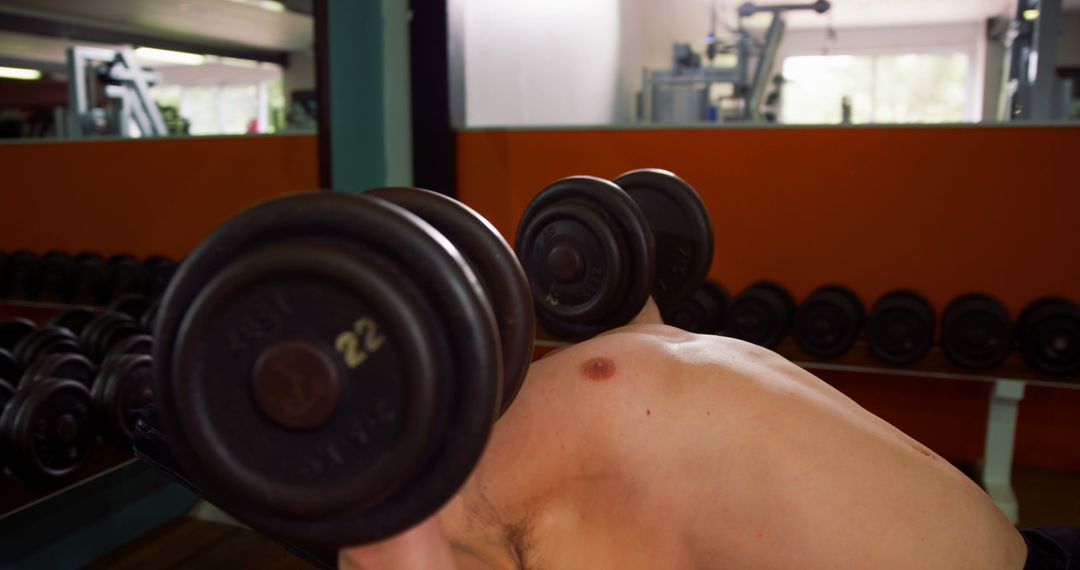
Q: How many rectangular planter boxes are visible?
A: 0